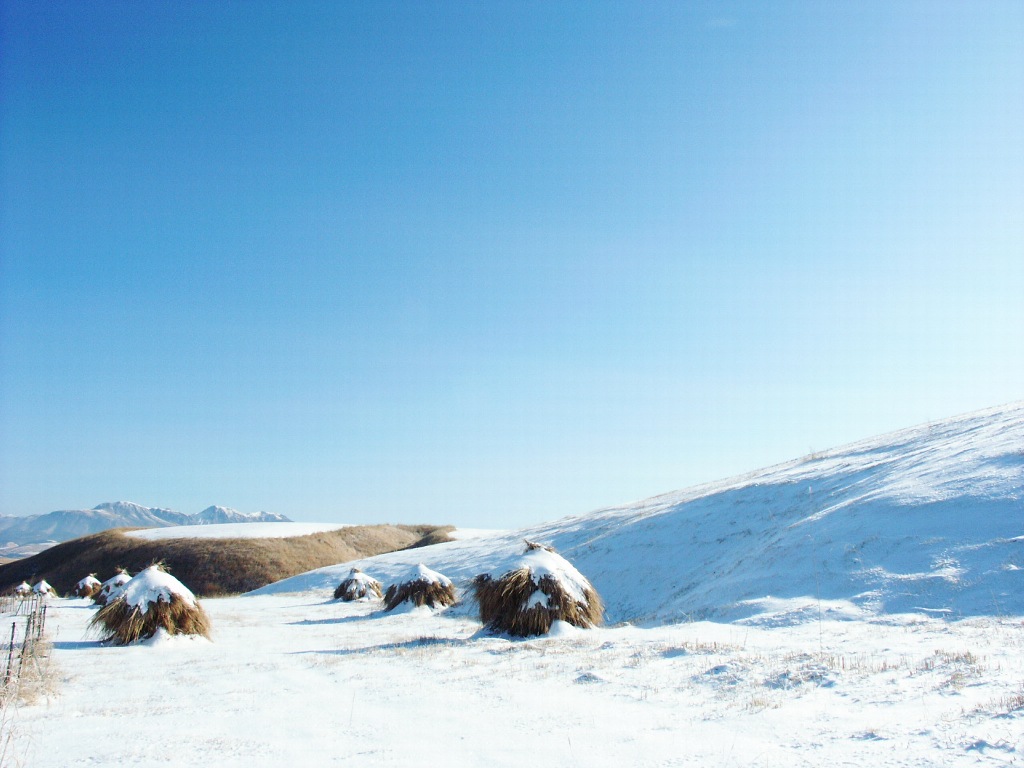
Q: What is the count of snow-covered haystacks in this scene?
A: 8